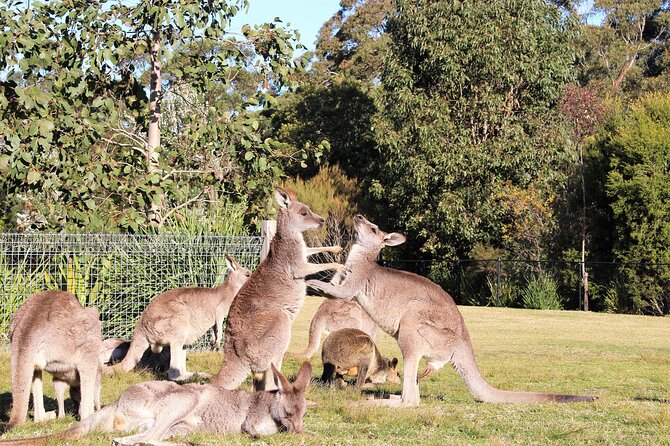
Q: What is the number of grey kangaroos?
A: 6